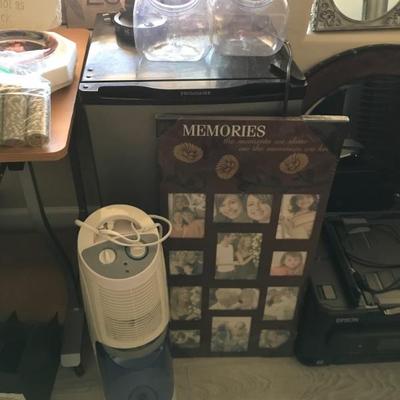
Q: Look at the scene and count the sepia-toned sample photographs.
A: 12